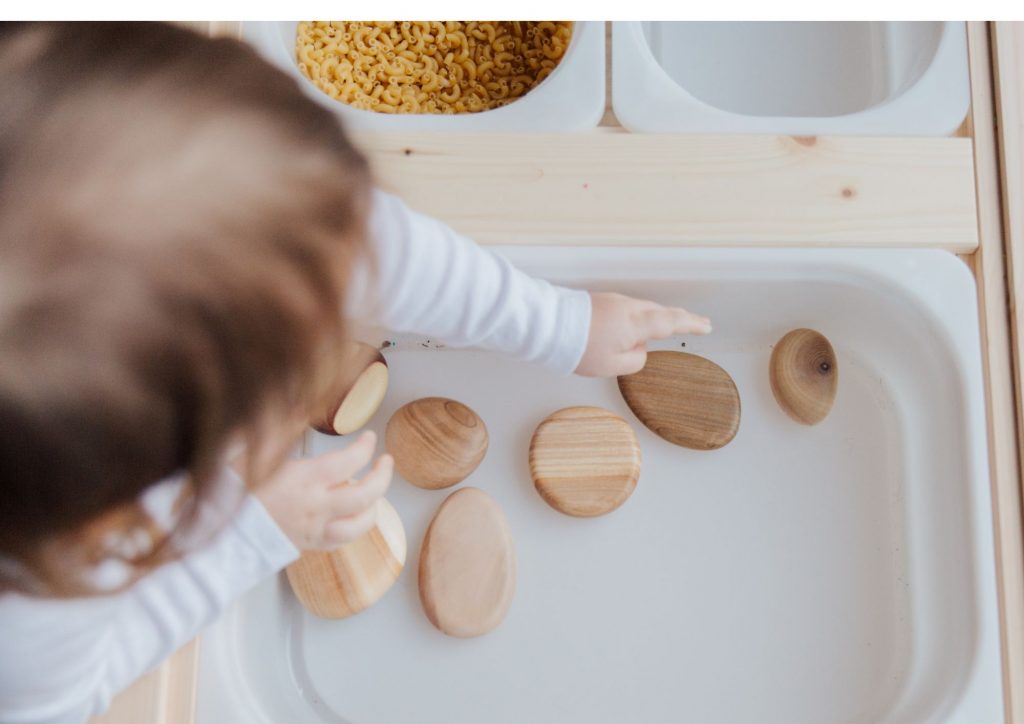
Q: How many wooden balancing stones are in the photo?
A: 7